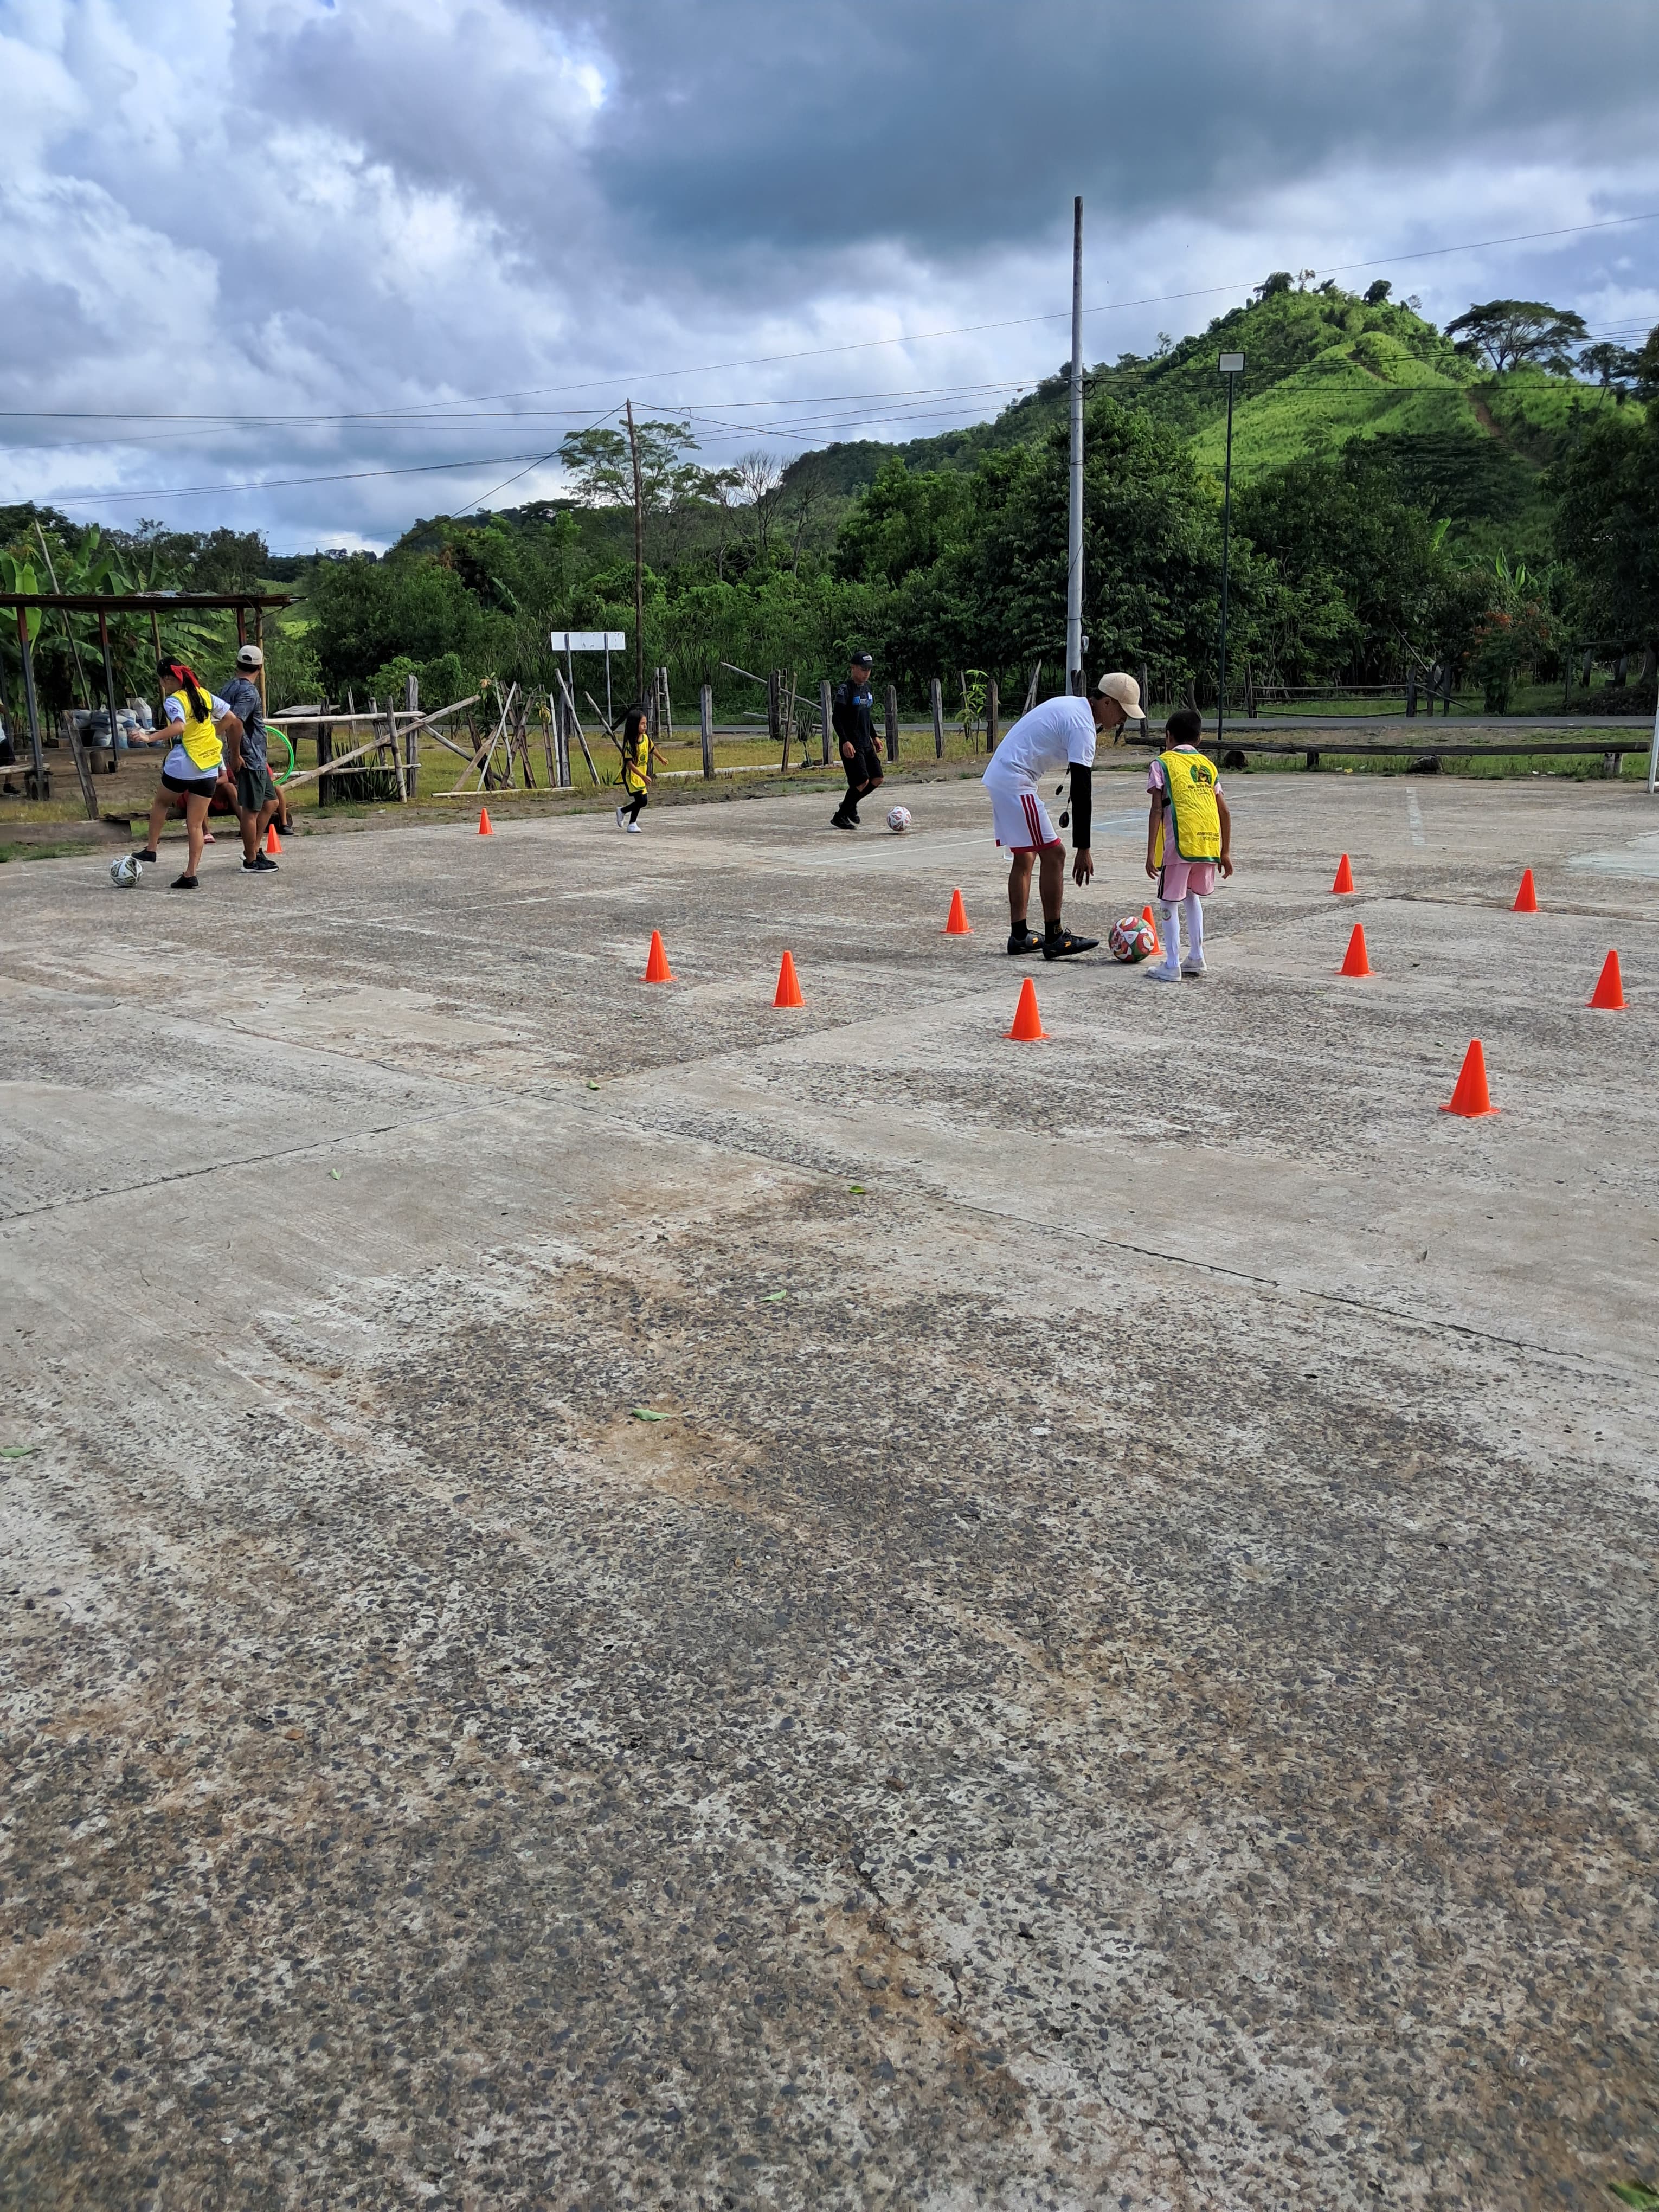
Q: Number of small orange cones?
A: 12